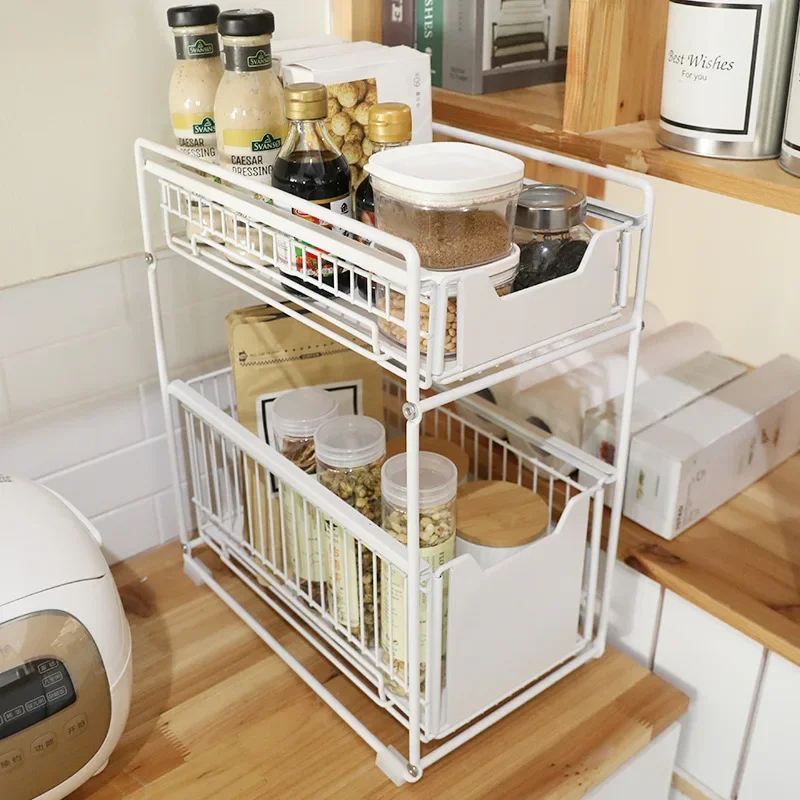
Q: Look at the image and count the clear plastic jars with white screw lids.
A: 3